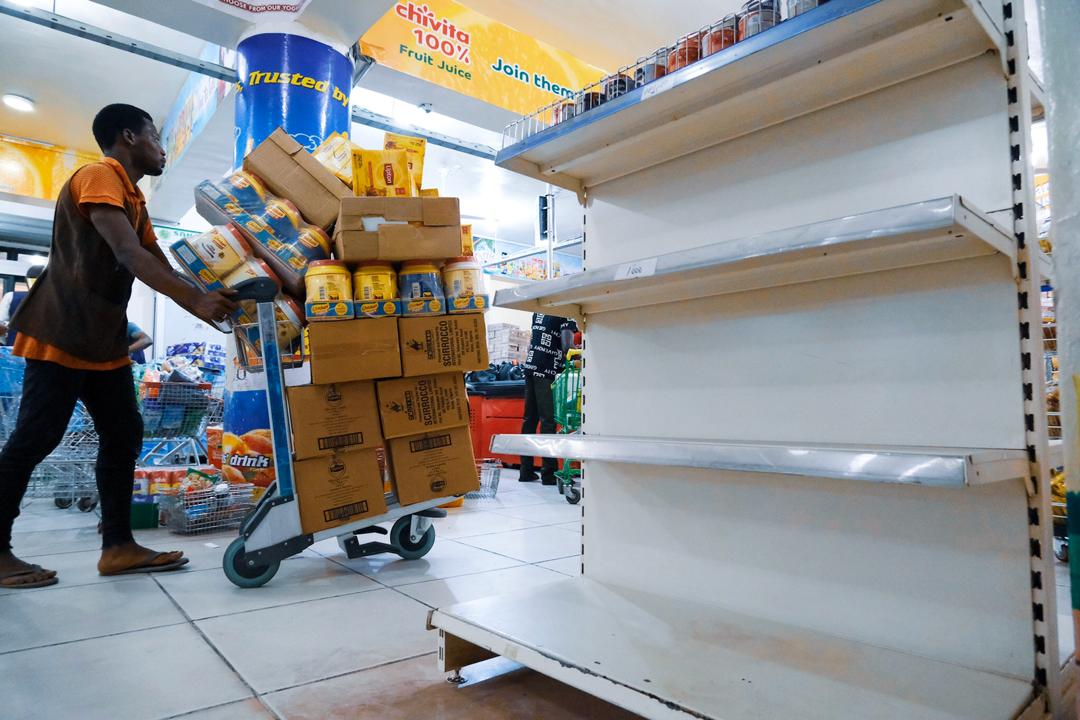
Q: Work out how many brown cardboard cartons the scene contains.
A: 8